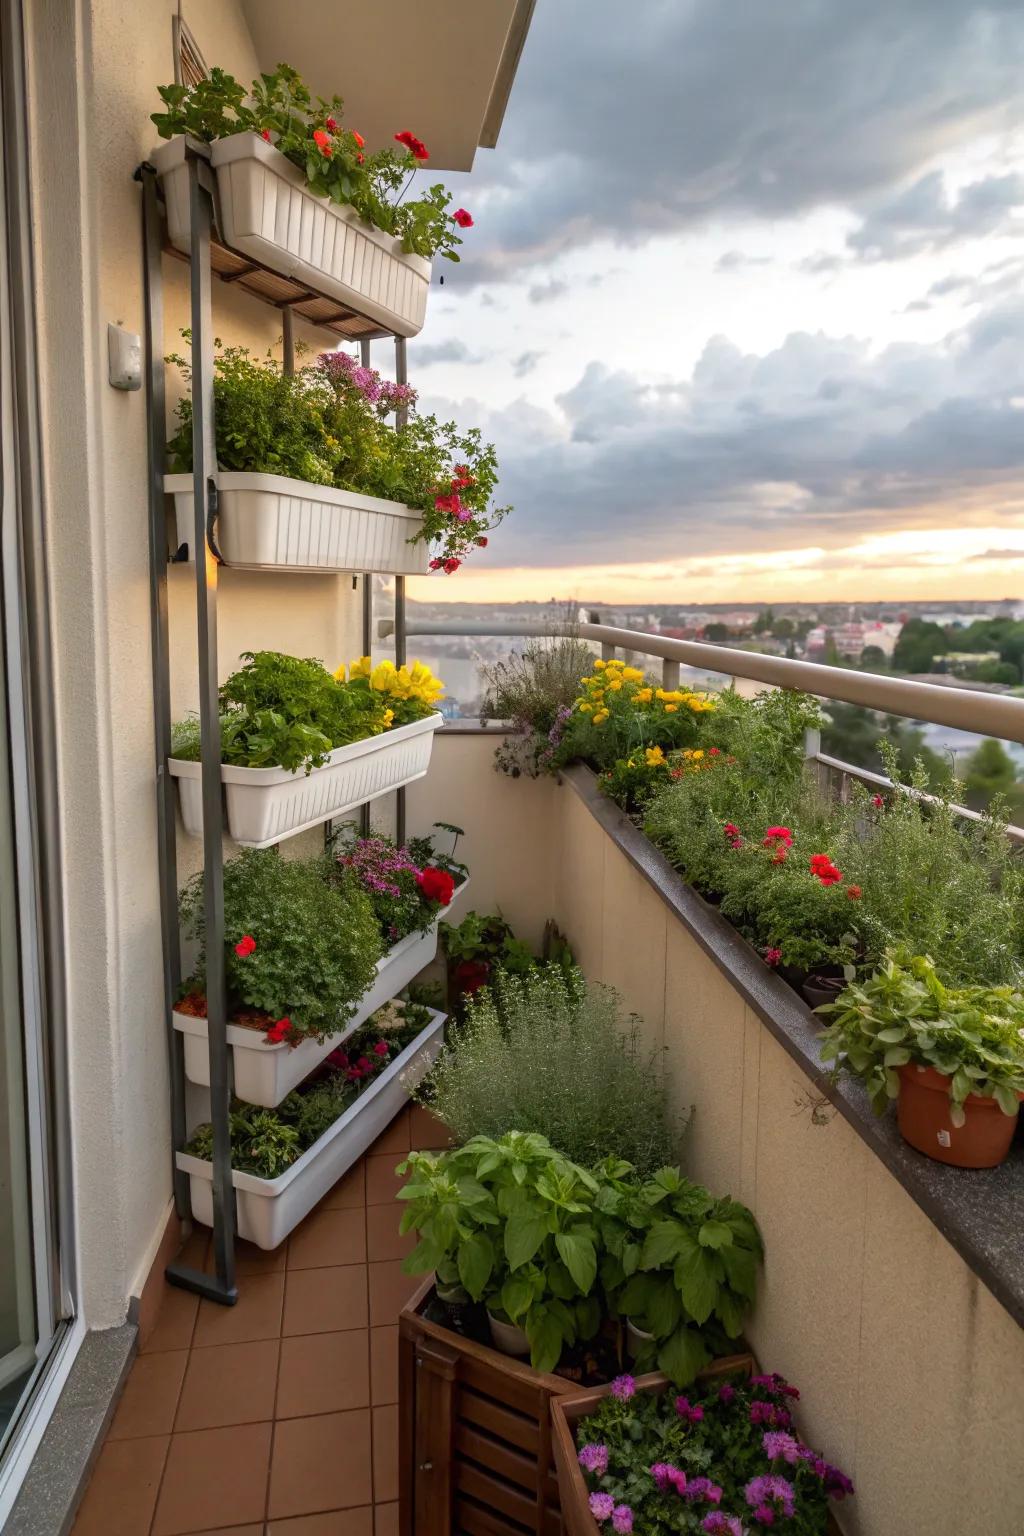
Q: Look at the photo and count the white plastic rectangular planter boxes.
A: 5